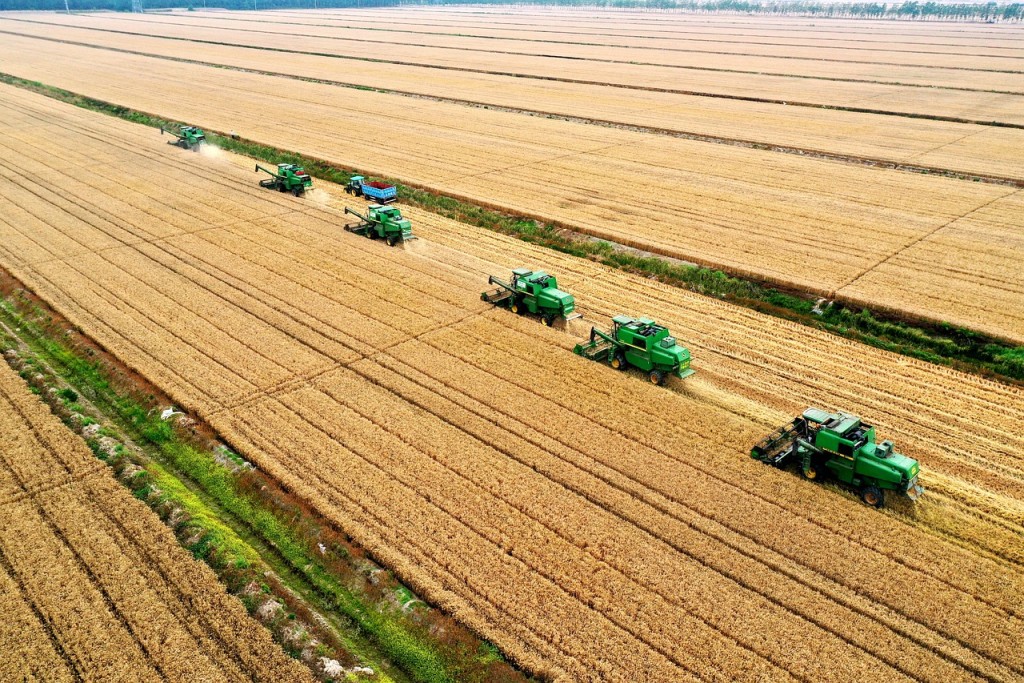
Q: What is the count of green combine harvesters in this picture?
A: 6